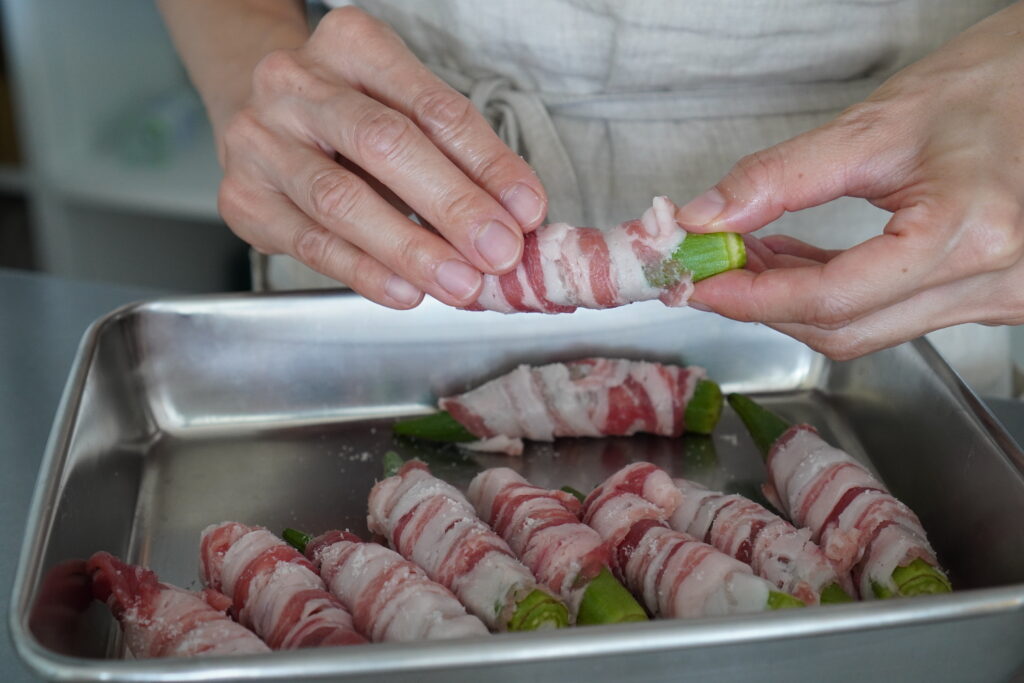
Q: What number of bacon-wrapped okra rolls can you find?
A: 10